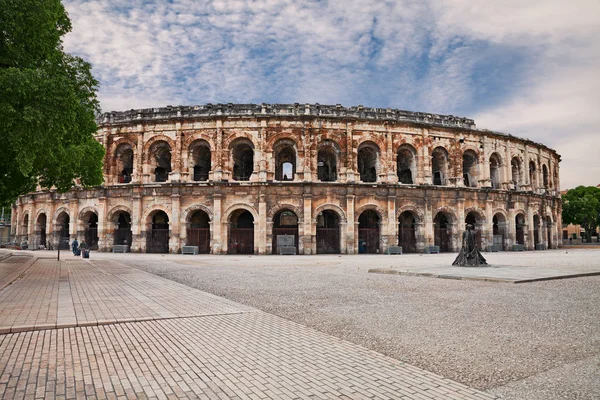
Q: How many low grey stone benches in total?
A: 8